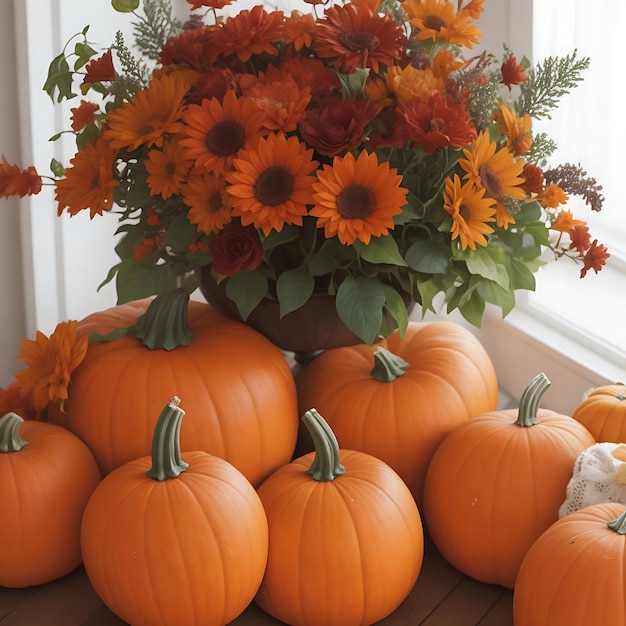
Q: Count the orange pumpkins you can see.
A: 8